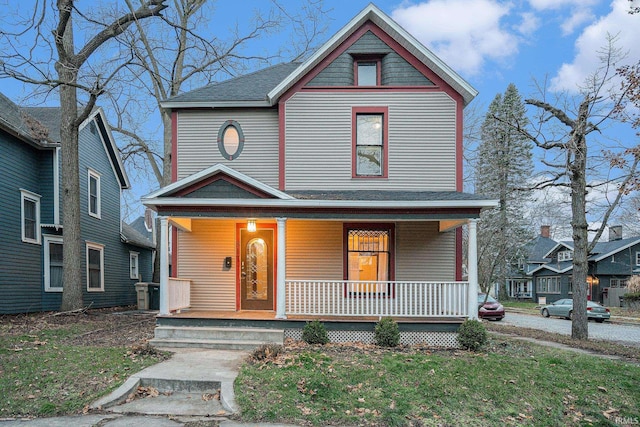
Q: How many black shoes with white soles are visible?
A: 0